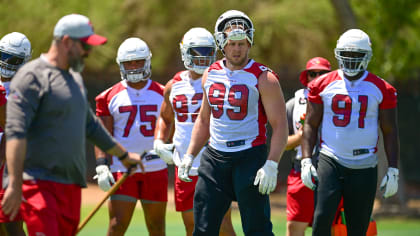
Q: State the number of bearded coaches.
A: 1